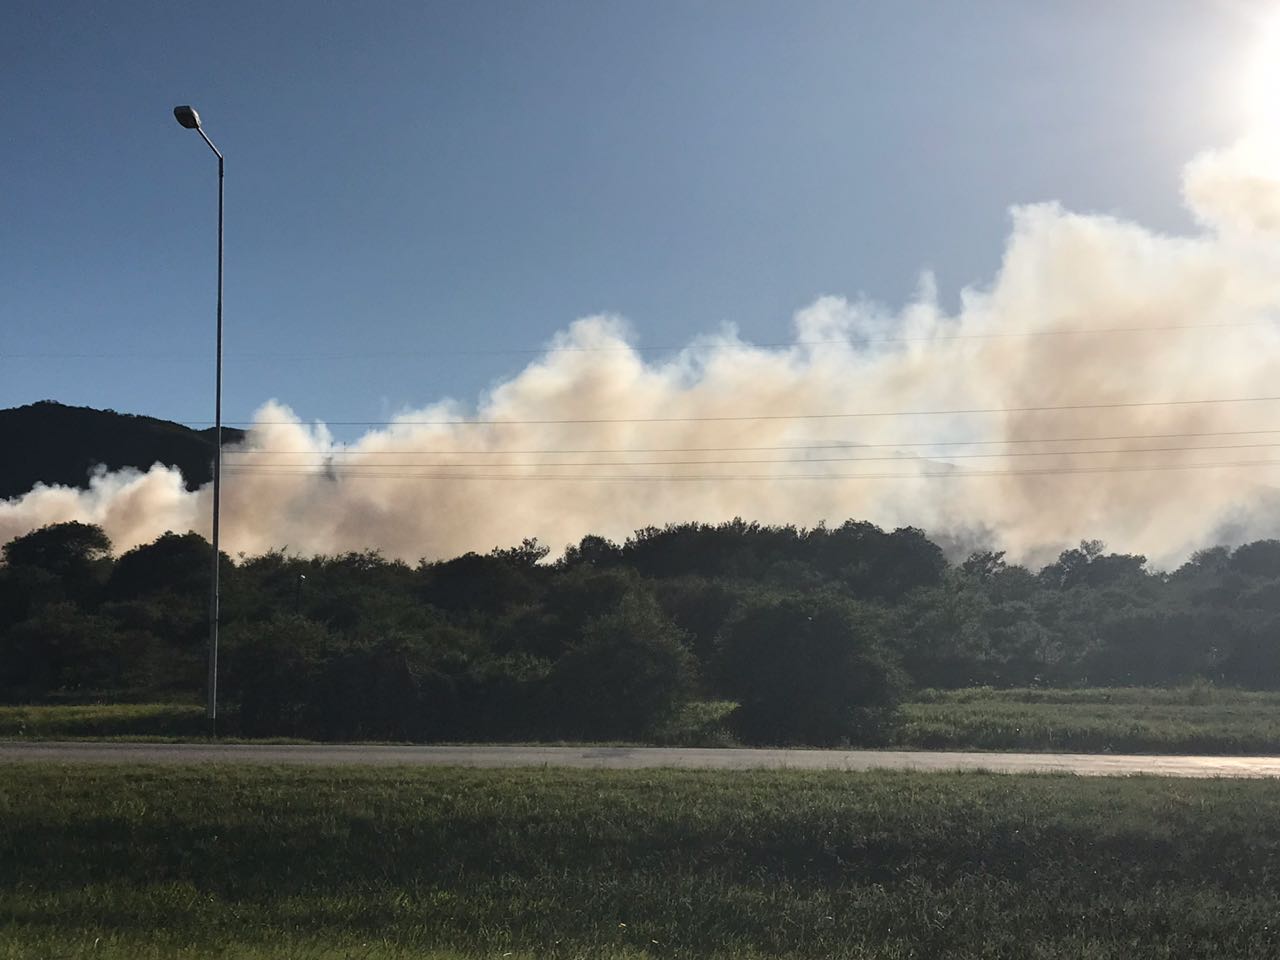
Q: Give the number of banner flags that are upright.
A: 0